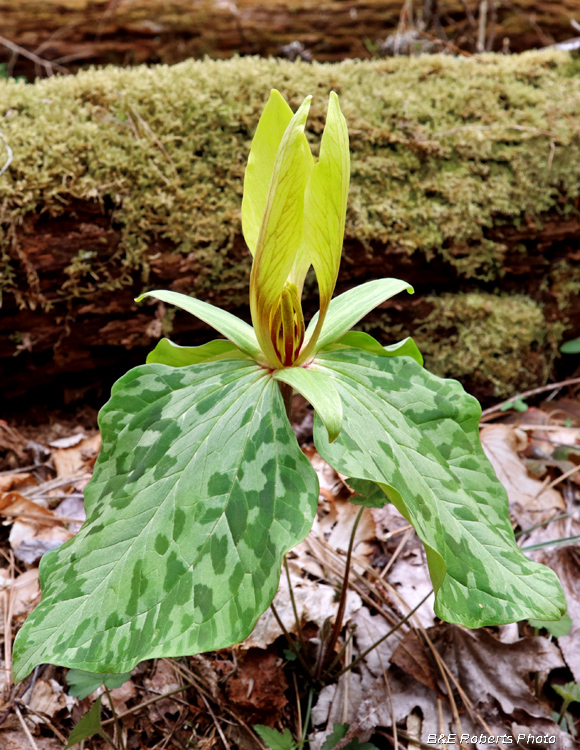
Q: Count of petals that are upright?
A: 3